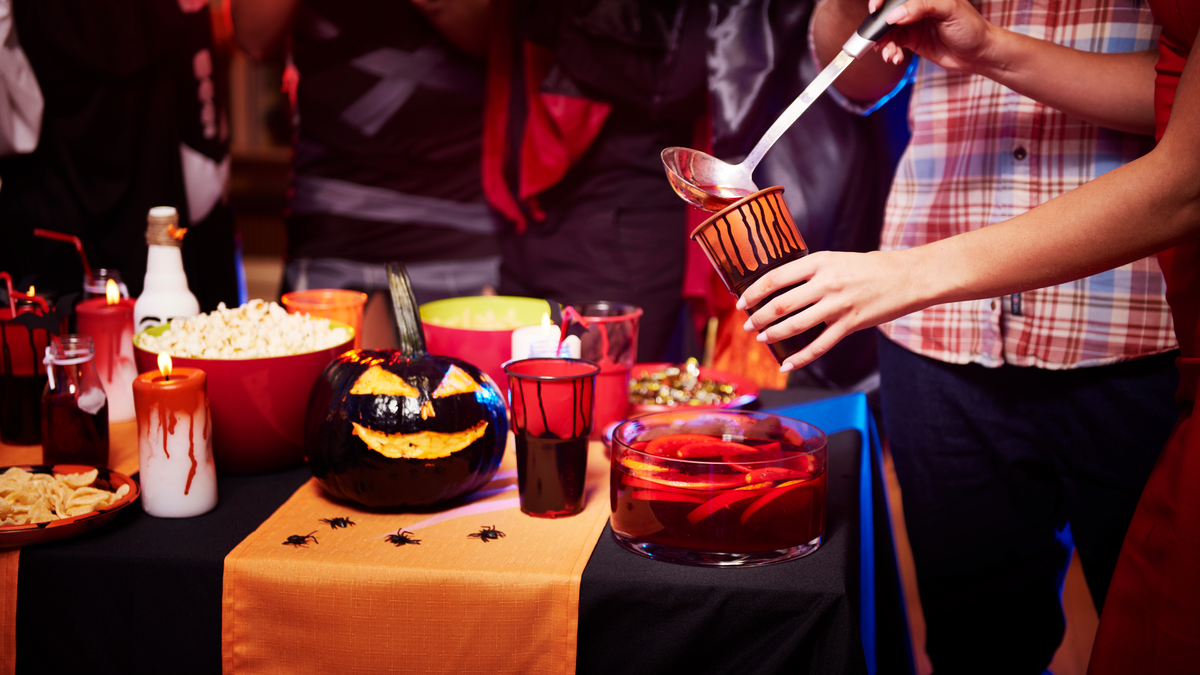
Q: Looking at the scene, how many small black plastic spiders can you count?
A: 4